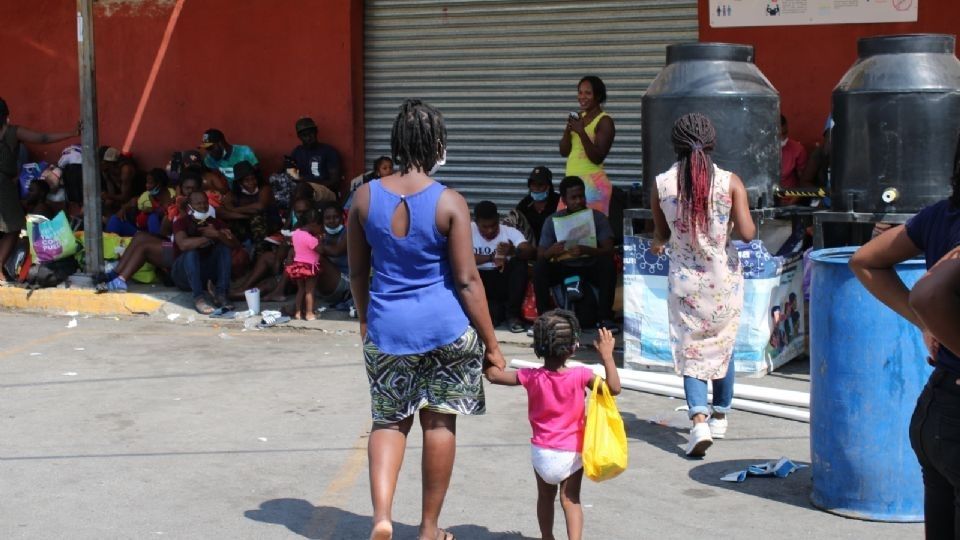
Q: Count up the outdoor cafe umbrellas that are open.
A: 0